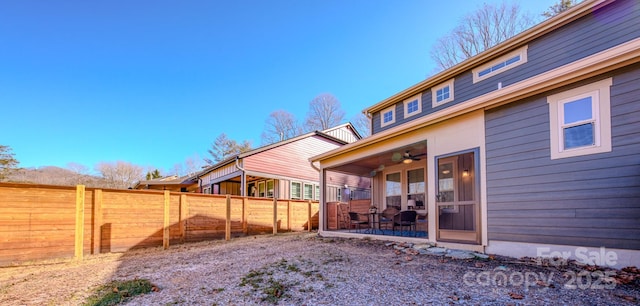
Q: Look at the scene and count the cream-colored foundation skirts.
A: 1